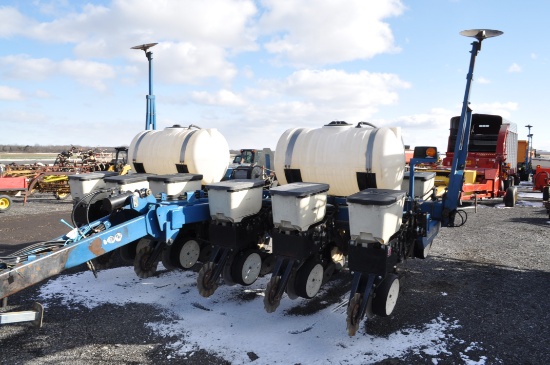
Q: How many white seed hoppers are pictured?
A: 7